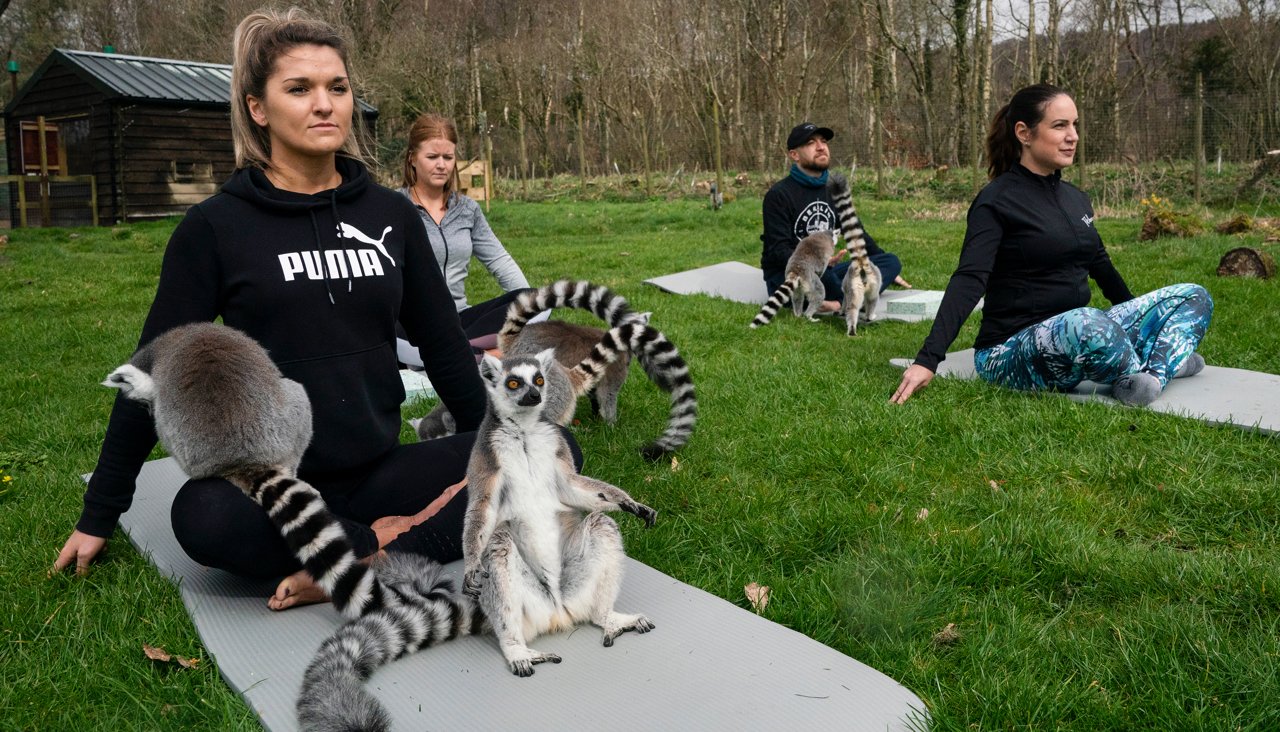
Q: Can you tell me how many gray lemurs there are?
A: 6